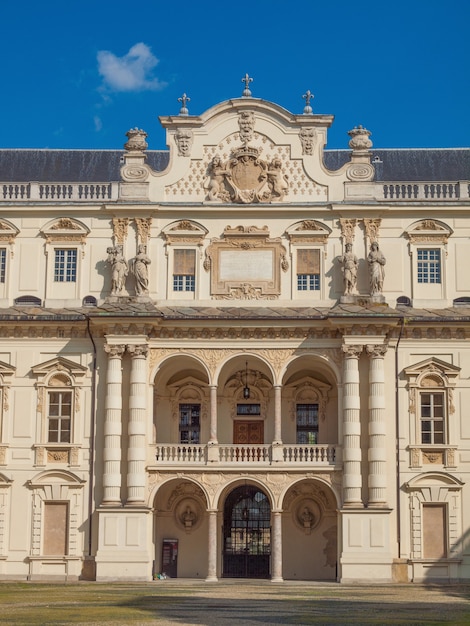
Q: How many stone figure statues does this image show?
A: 4